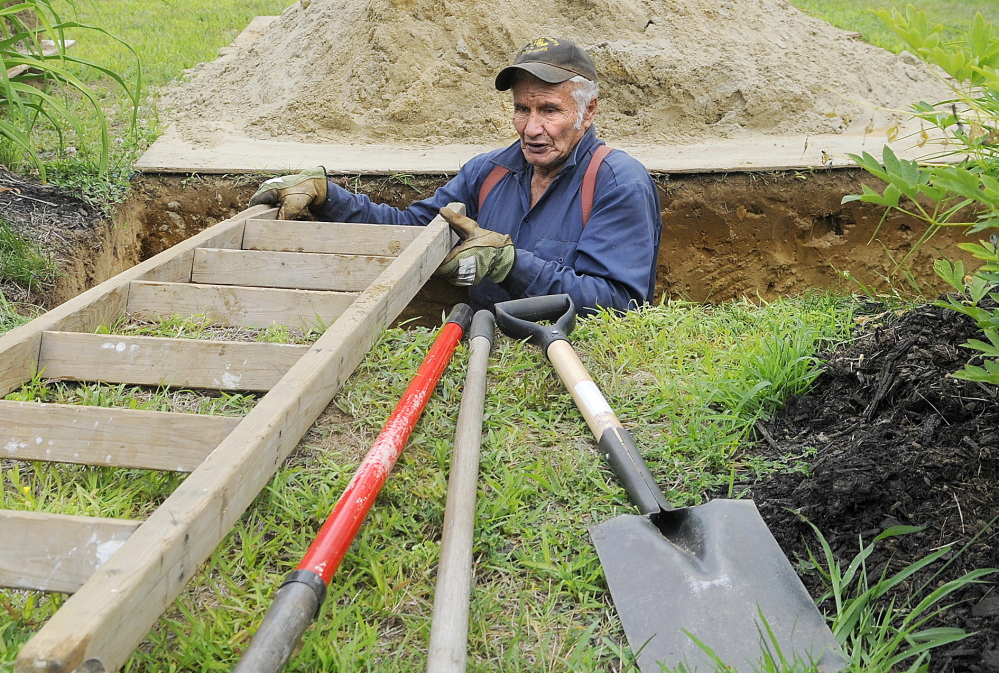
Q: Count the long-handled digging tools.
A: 3